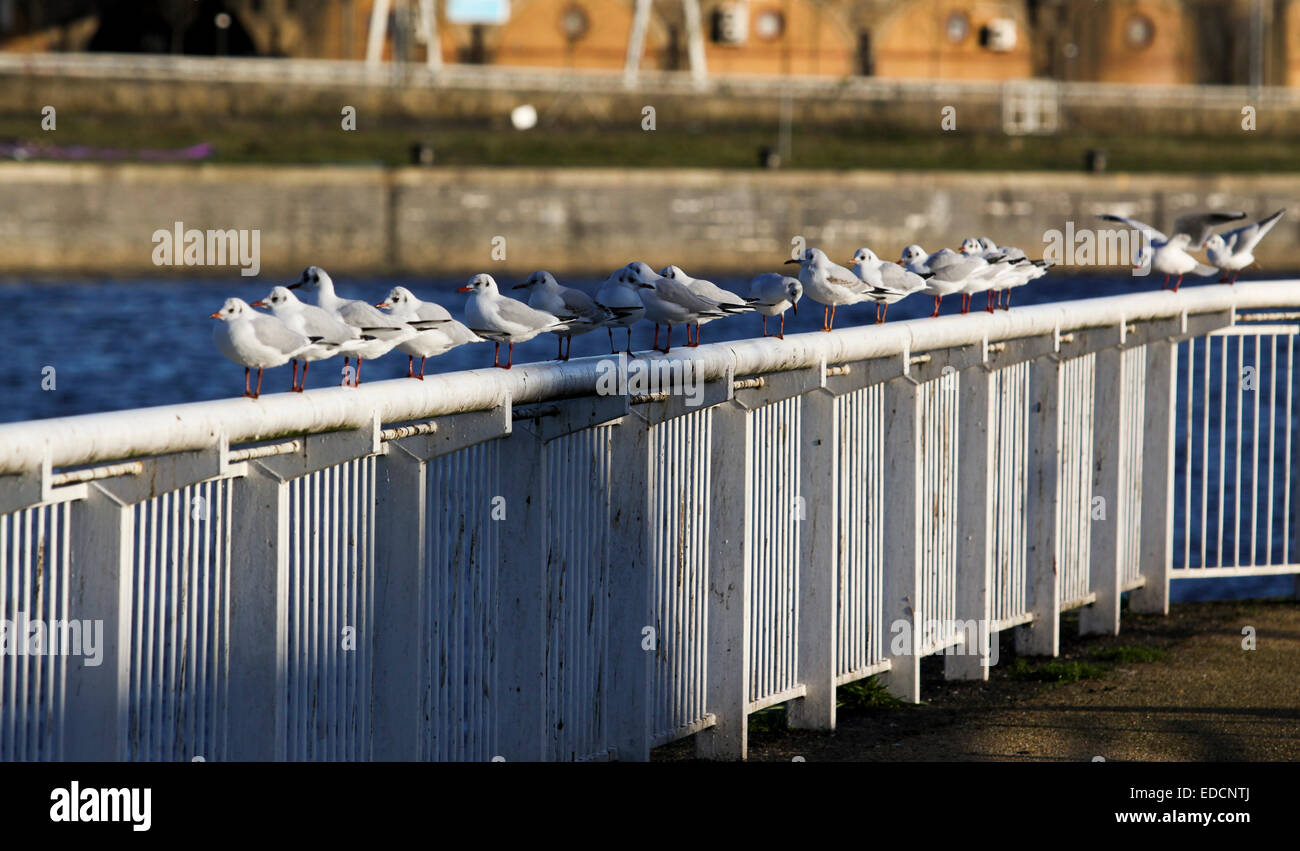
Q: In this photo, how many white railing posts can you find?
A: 12